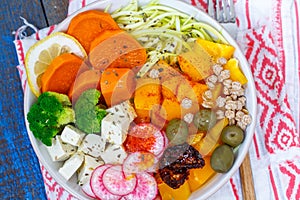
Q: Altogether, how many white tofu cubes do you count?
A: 8